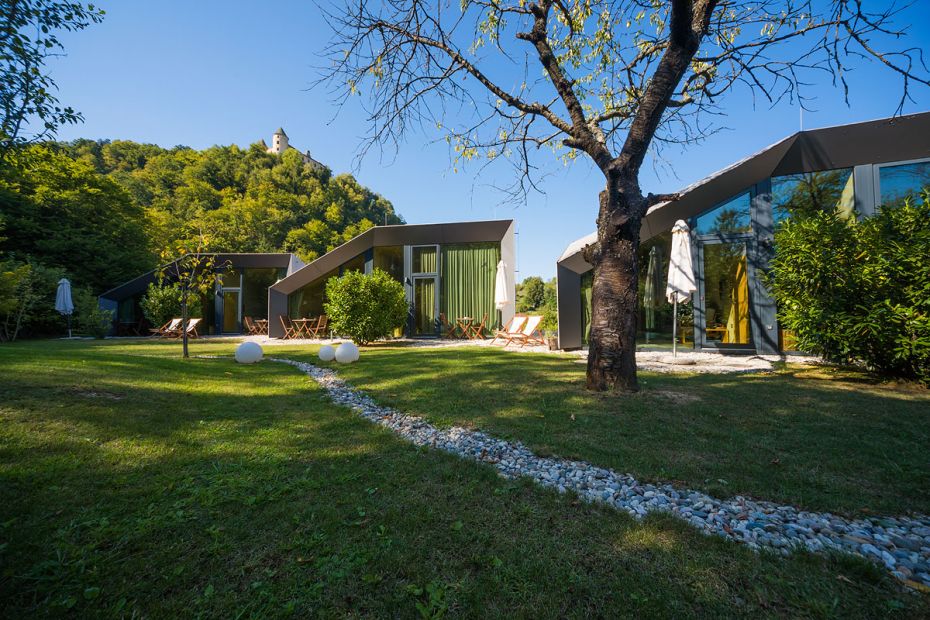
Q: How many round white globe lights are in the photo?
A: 3